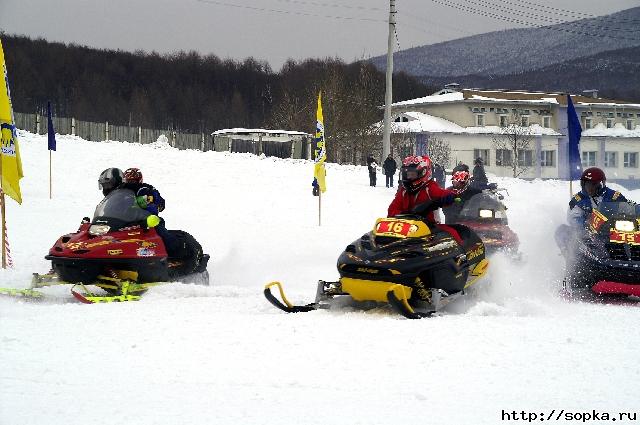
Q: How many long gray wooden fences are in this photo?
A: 1